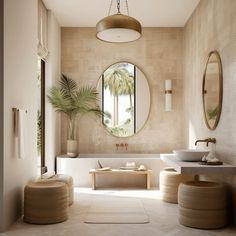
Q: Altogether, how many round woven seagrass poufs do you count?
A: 4